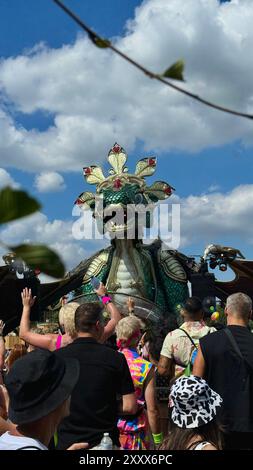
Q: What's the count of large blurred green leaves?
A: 2